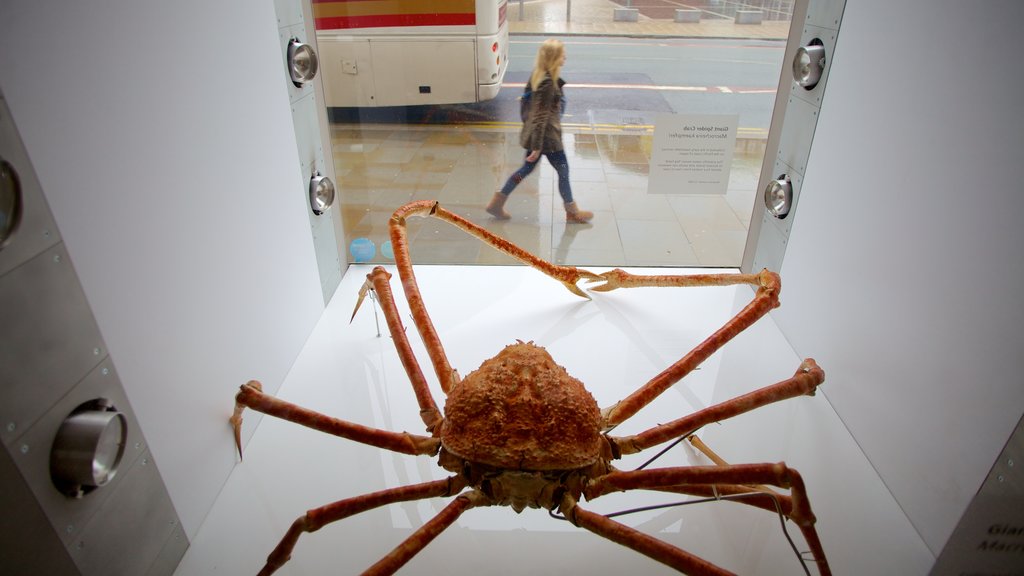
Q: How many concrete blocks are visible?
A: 3